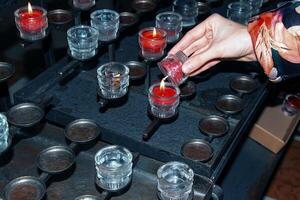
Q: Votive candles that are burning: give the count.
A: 3